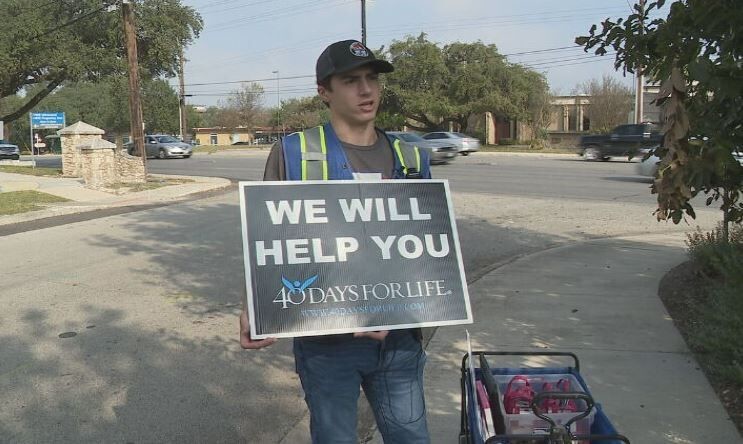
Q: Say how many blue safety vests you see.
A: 1